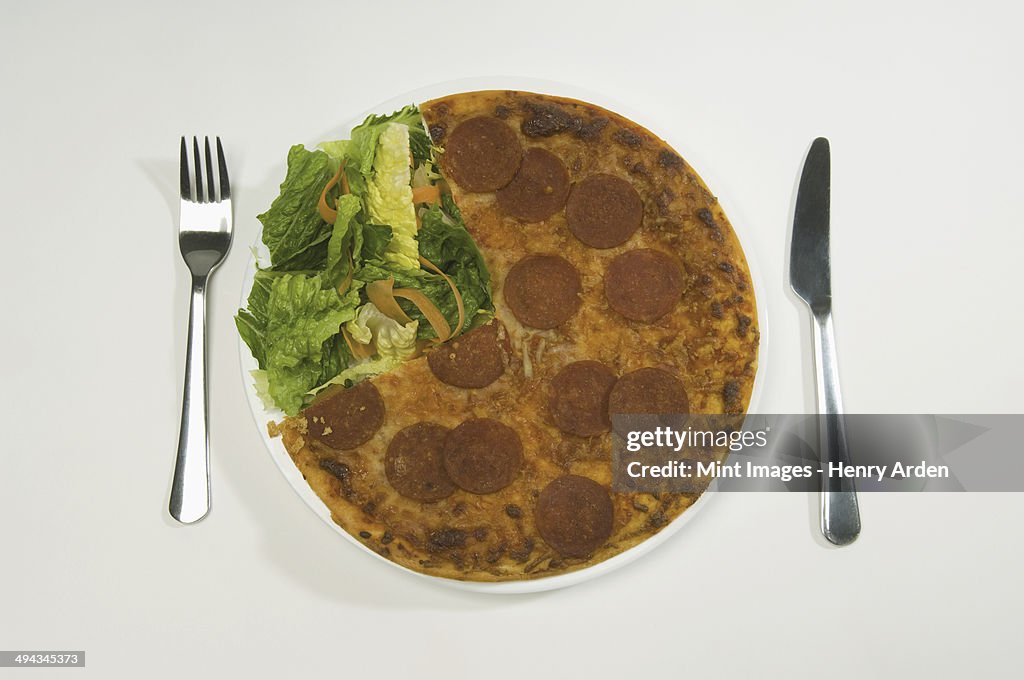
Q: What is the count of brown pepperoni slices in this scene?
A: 12